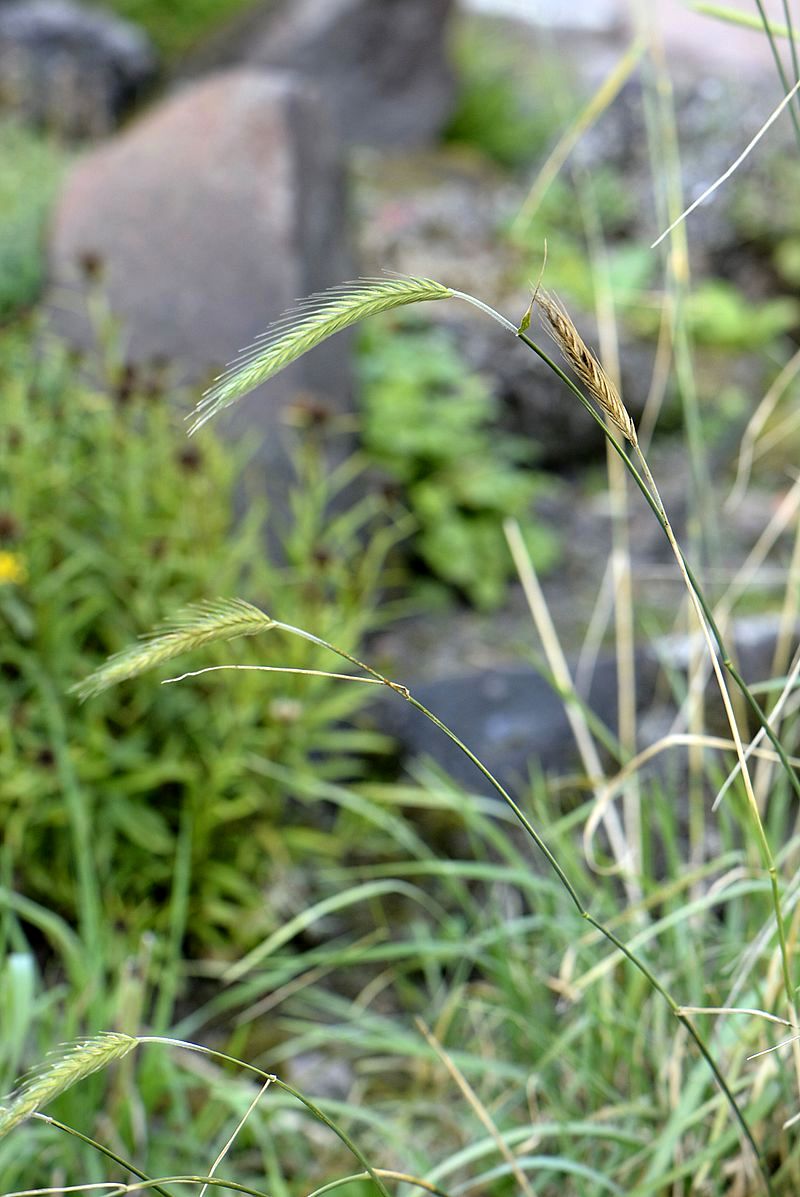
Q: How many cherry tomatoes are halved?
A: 0